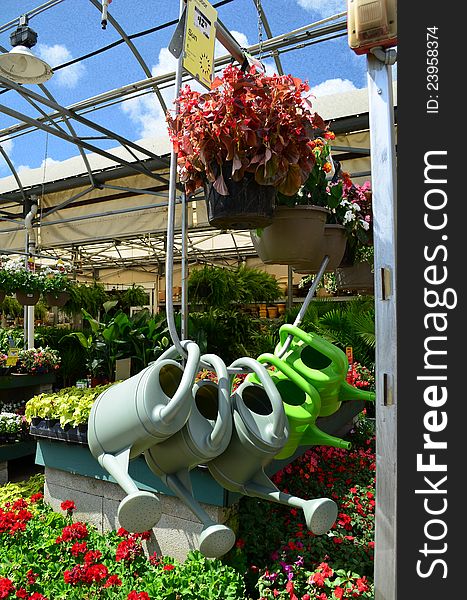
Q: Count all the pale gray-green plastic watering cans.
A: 3